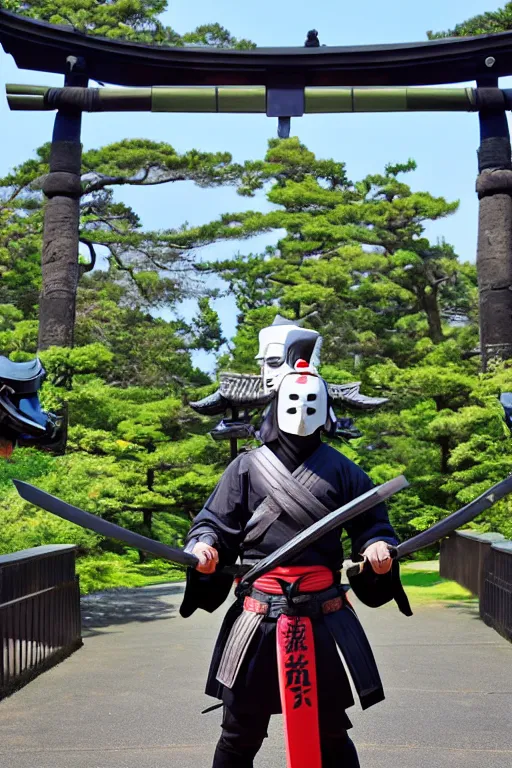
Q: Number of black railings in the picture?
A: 2